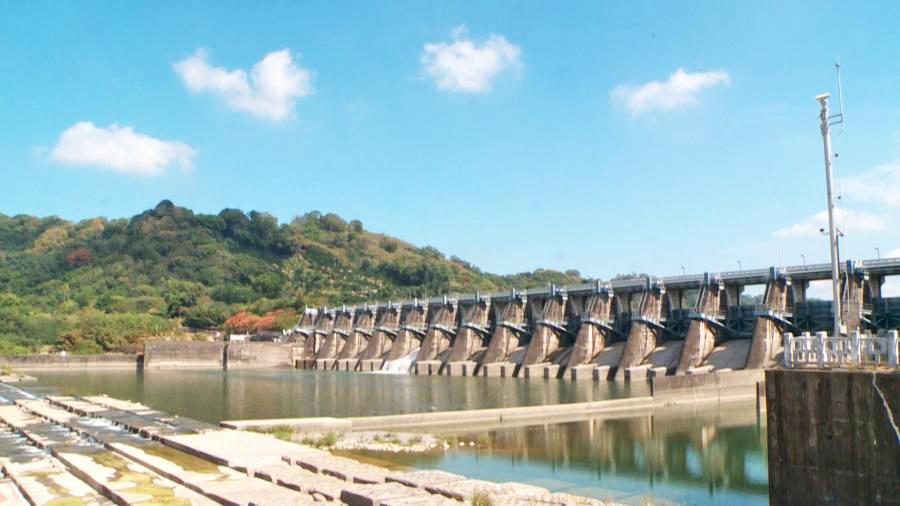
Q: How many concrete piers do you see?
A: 15